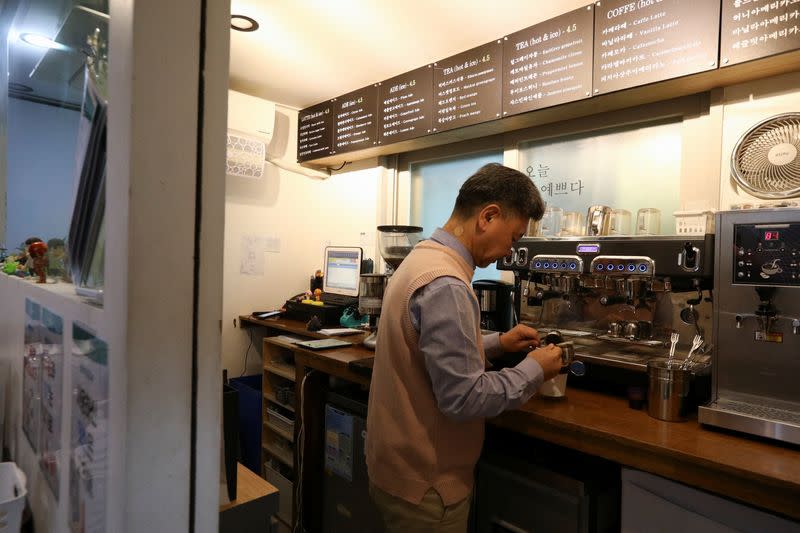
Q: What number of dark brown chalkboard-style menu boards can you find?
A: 7